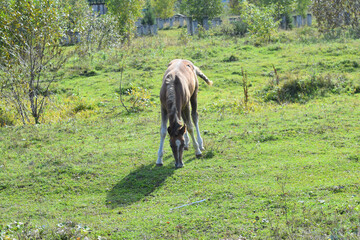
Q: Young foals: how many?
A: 1